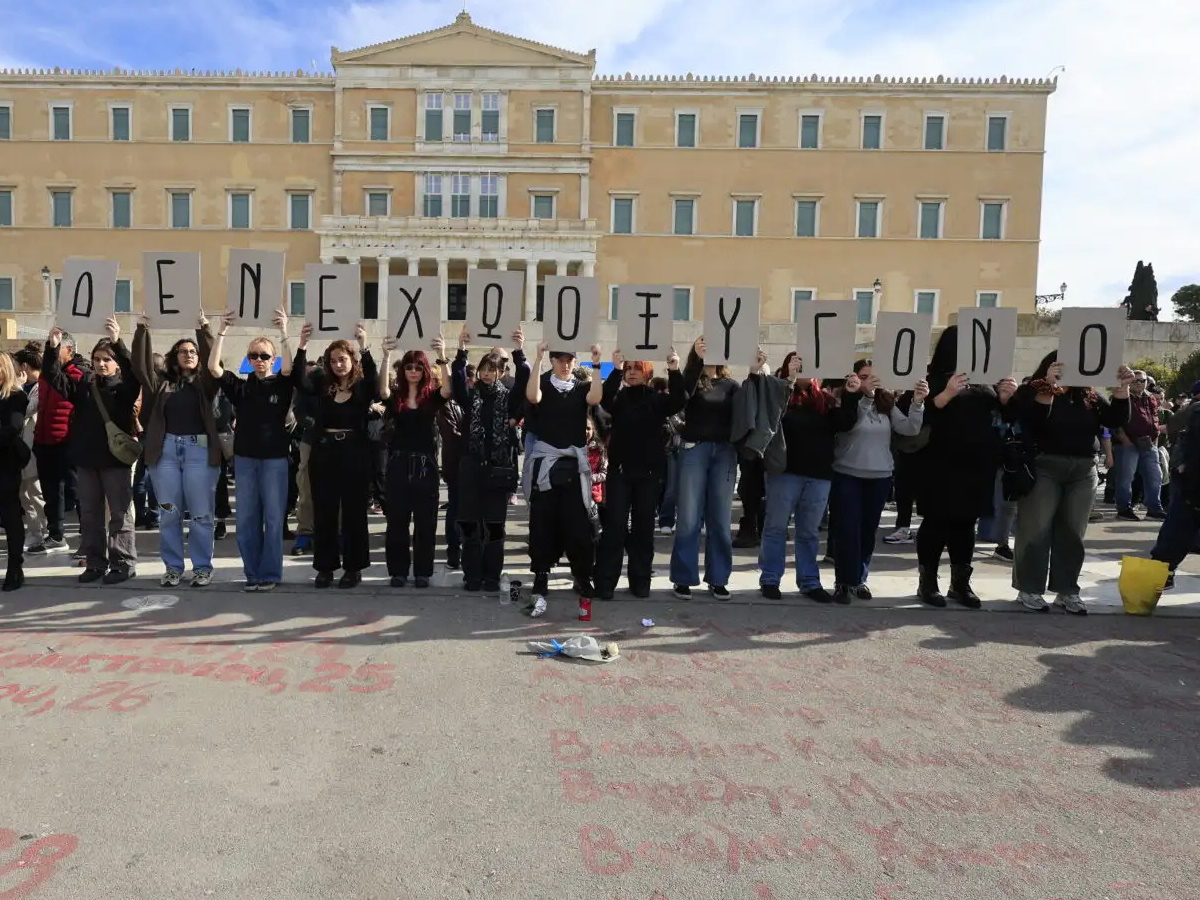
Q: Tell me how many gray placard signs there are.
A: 13